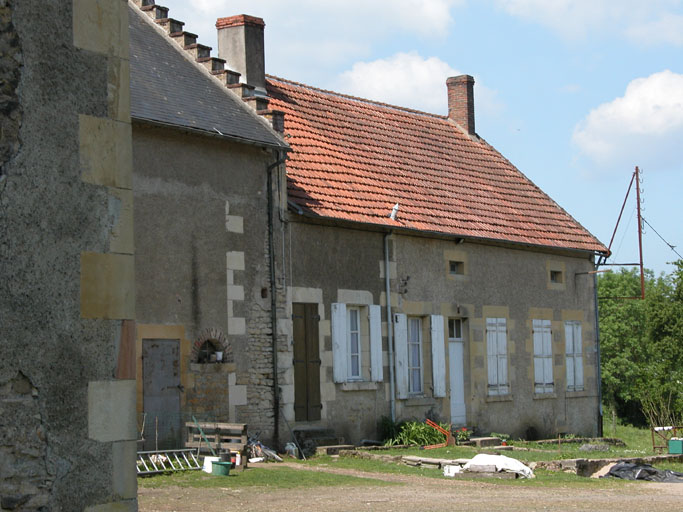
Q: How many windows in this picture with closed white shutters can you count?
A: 3